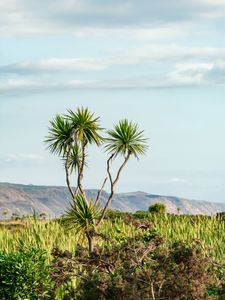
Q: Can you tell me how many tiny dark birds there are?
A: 0